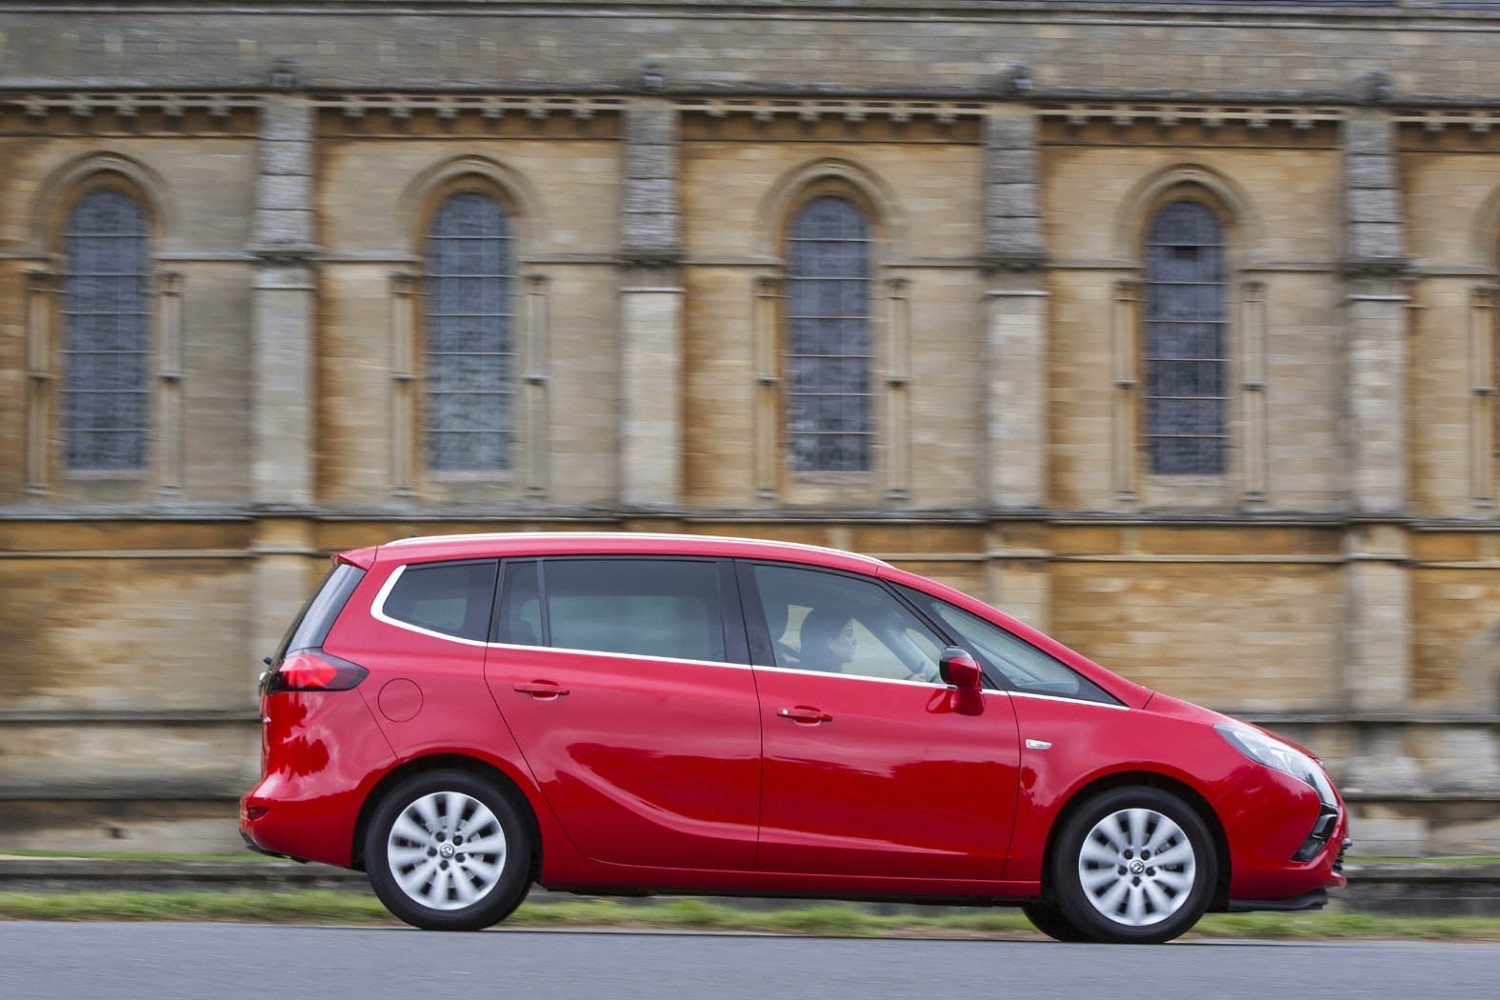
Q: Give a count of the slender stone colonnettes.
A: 9